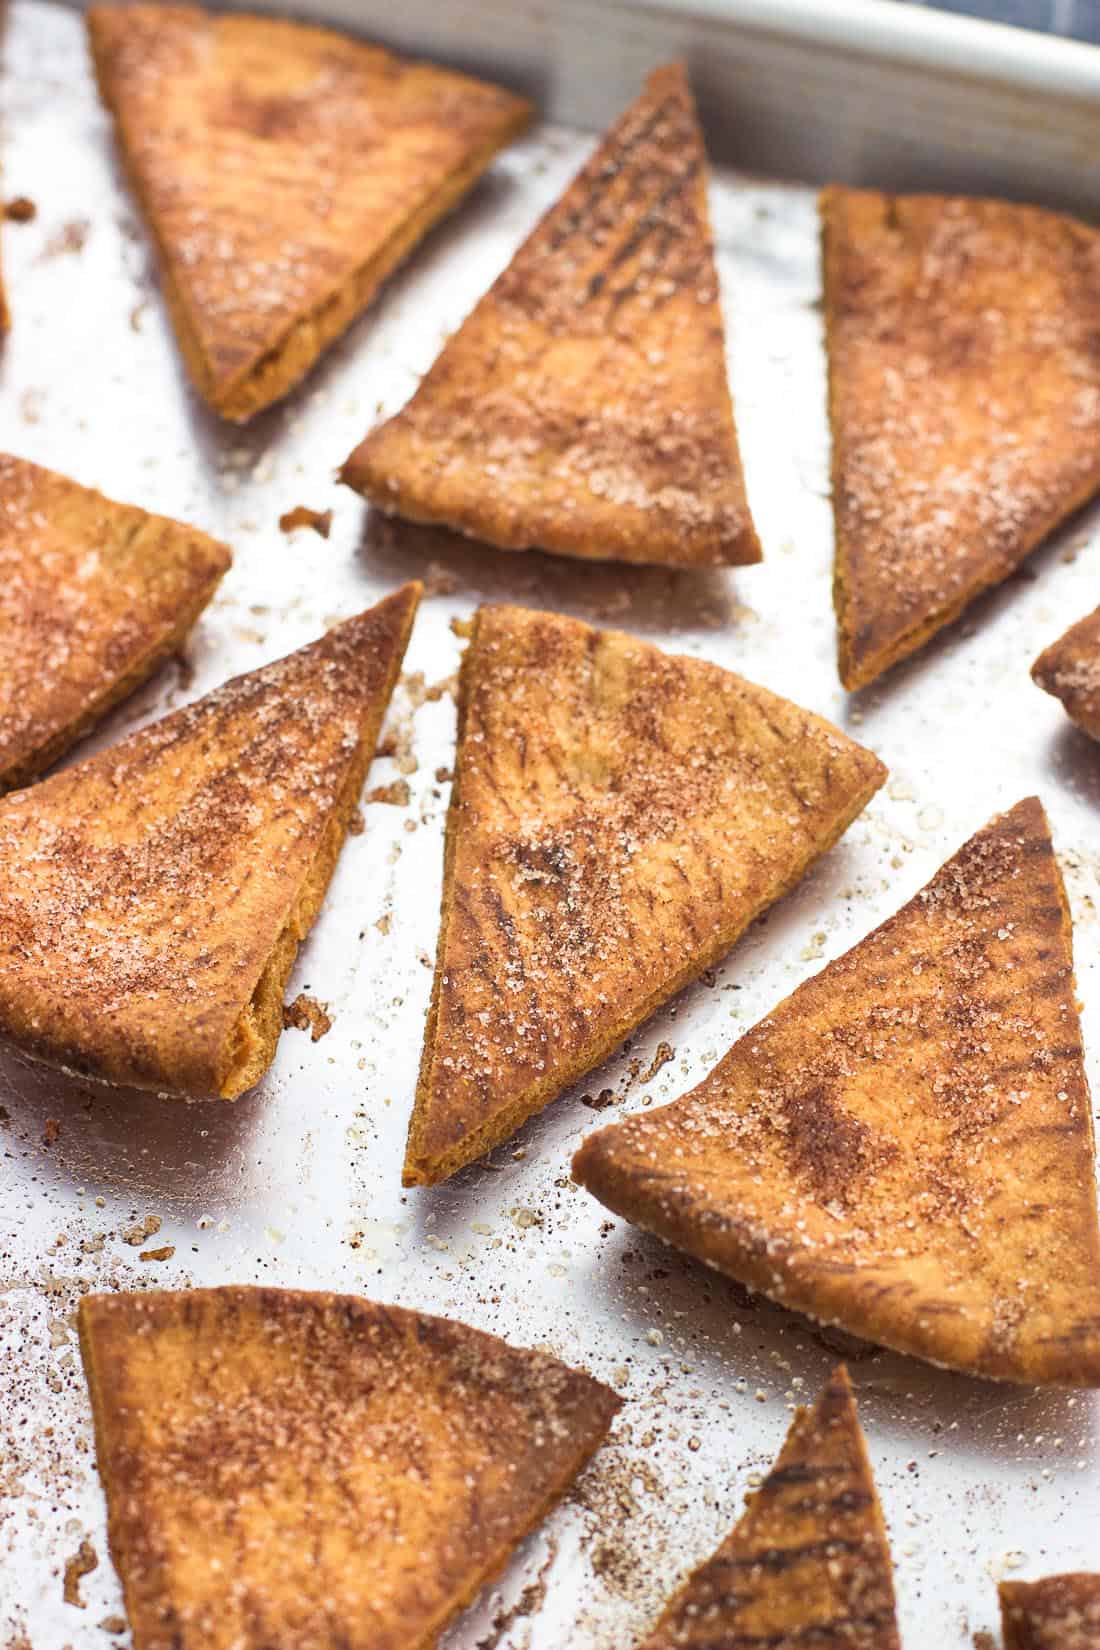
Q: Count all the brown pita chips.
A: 11